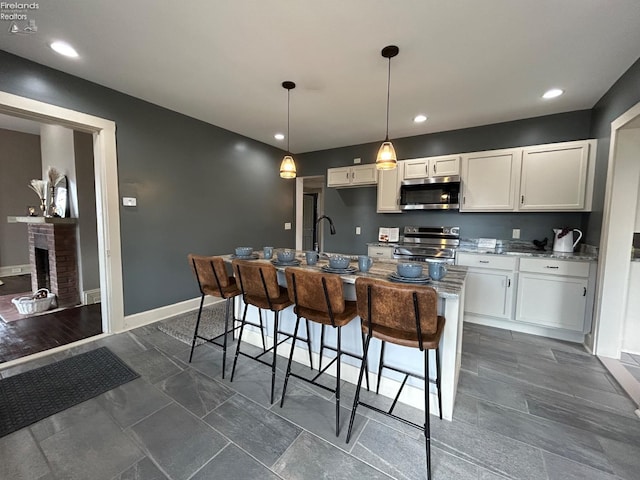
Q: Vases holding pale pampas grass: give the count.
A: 2